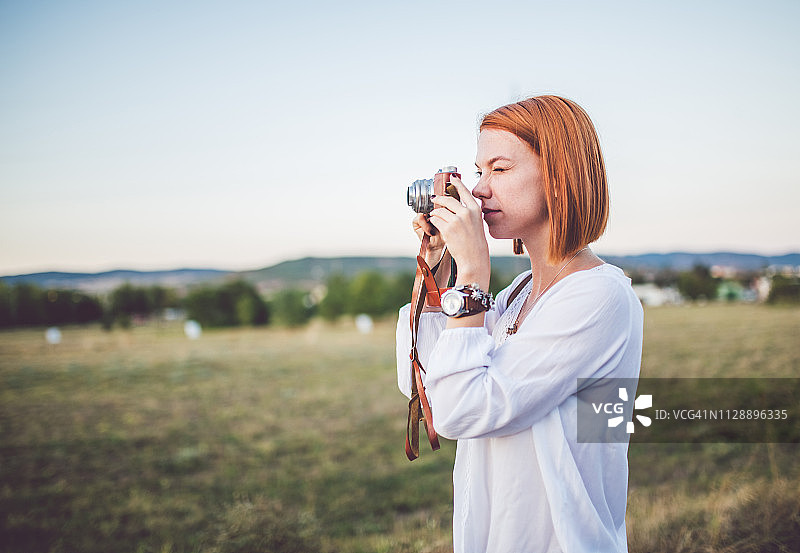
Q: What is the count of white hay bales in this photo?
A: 3